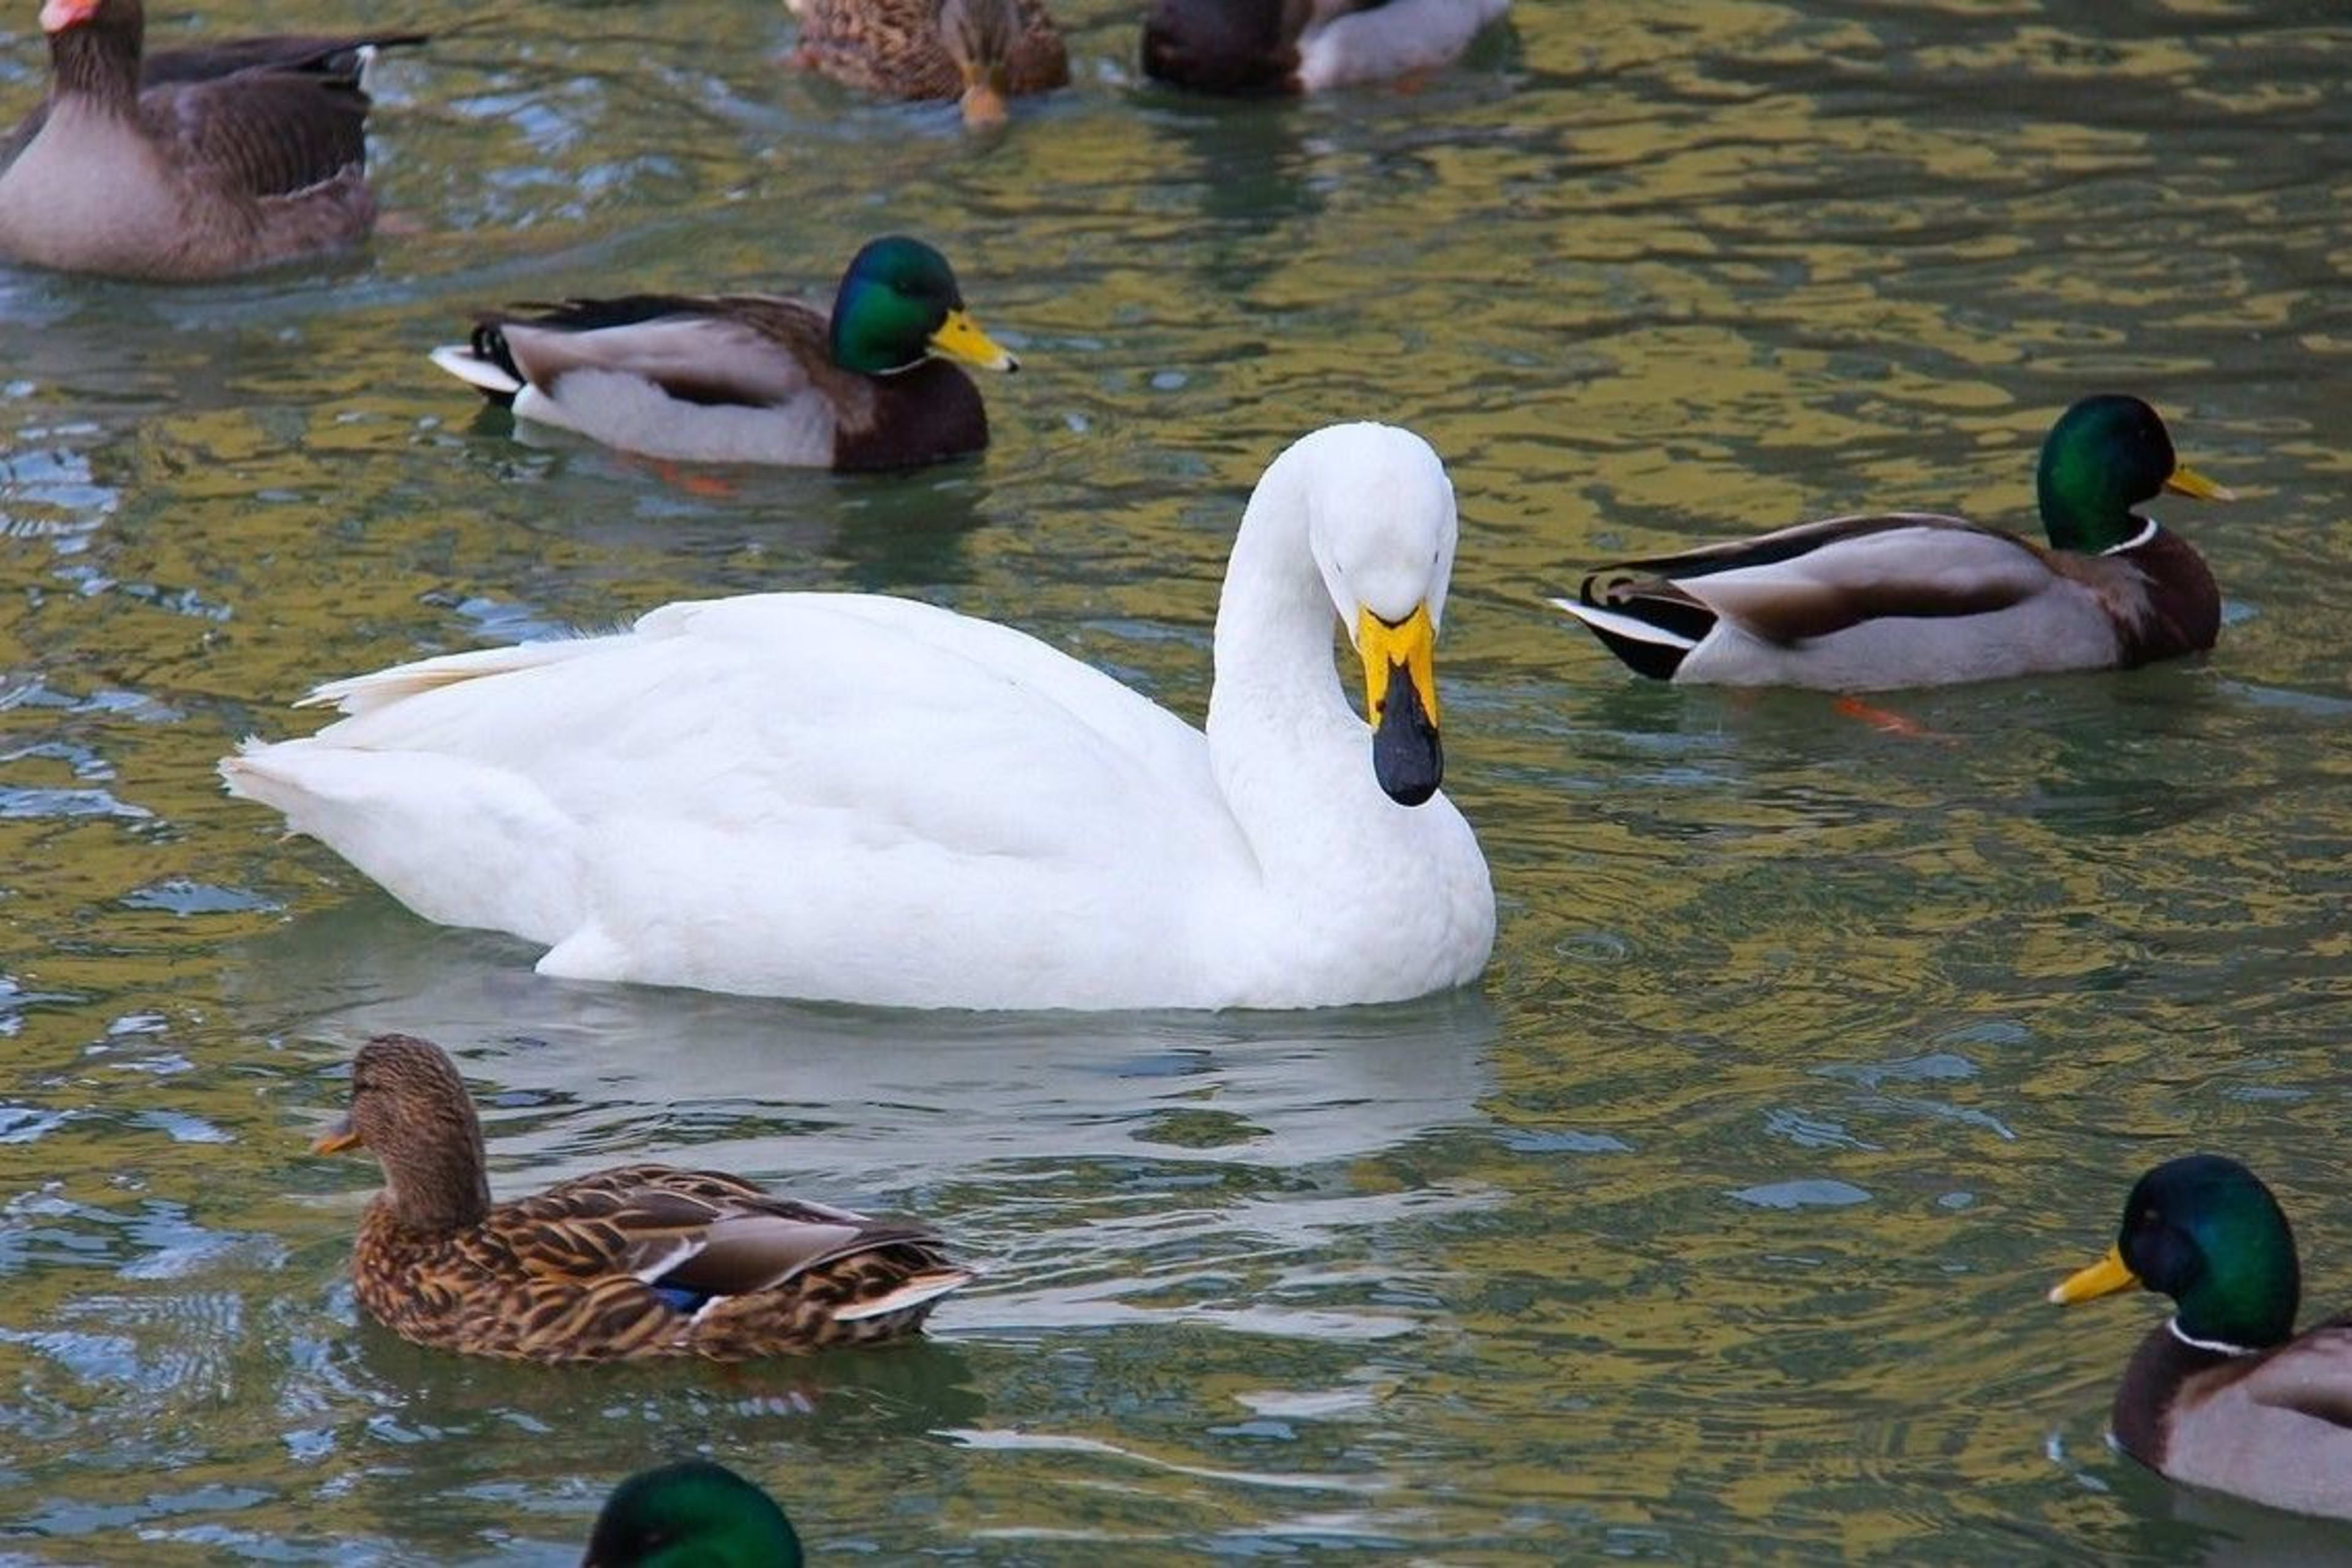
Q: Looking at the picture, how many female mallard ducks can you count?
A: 2